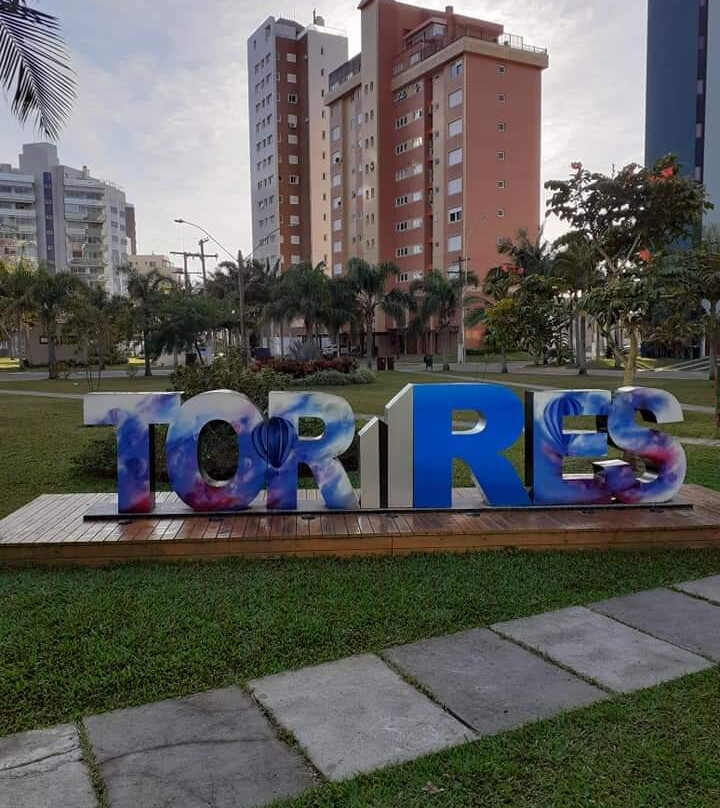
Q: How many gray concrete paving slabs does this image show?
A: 7